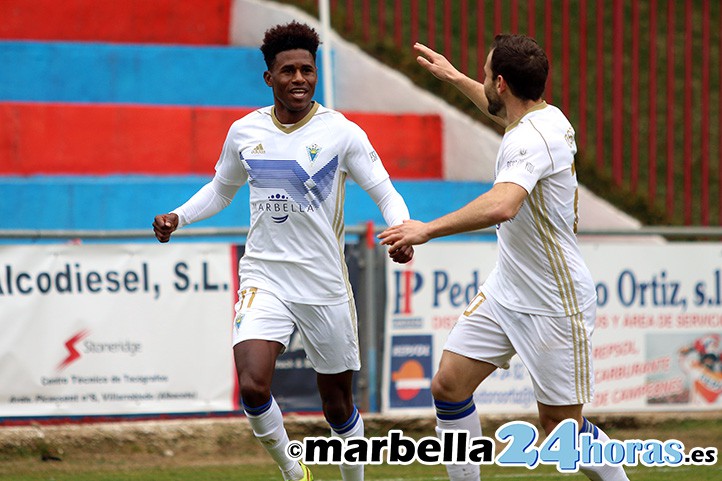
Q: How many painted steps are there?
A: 4